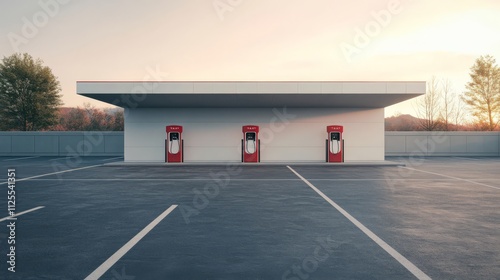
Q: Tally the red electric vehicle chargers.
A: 3